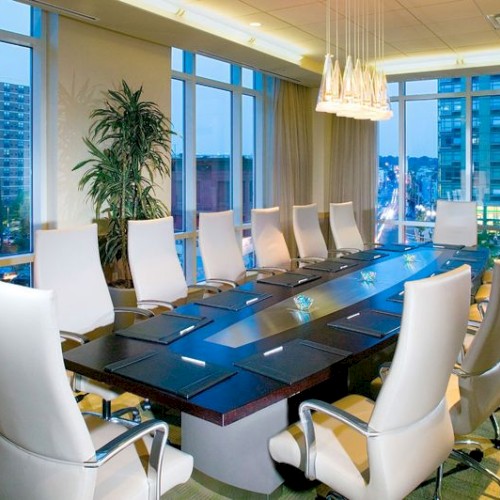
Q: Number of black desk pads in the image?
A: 14